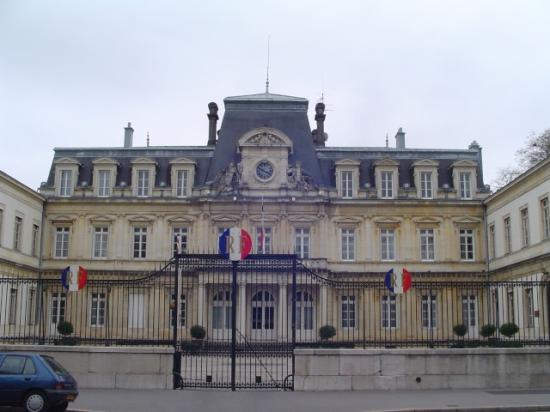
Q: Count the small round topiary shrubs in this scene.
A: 6